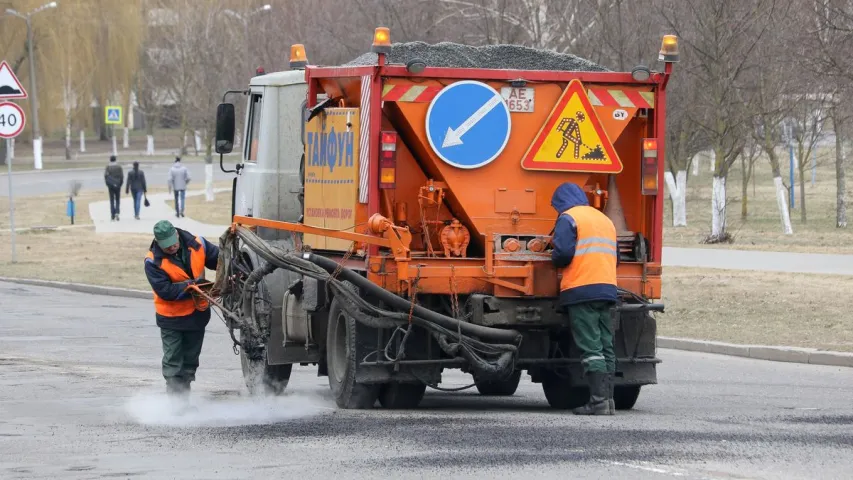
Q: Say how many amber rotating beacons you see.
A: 3